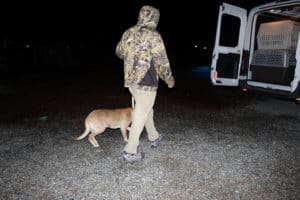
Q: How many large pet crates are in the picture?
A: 2